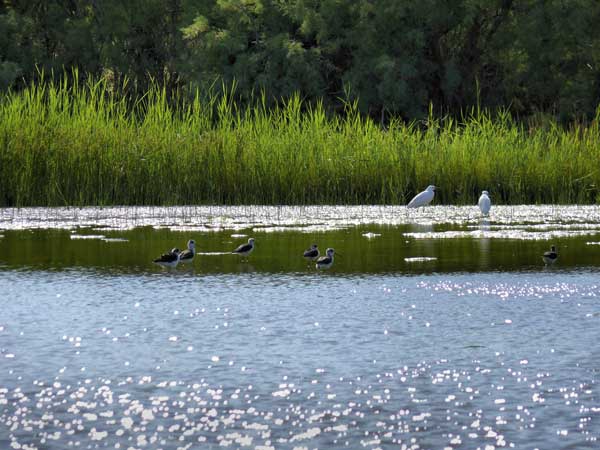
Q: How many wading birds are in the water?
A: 8